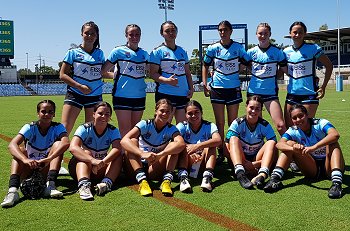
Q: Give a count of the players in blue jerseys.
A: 12